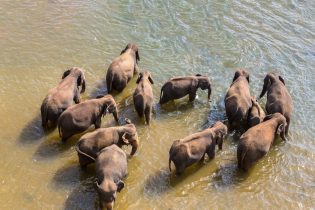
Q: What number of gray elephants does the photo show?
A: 12